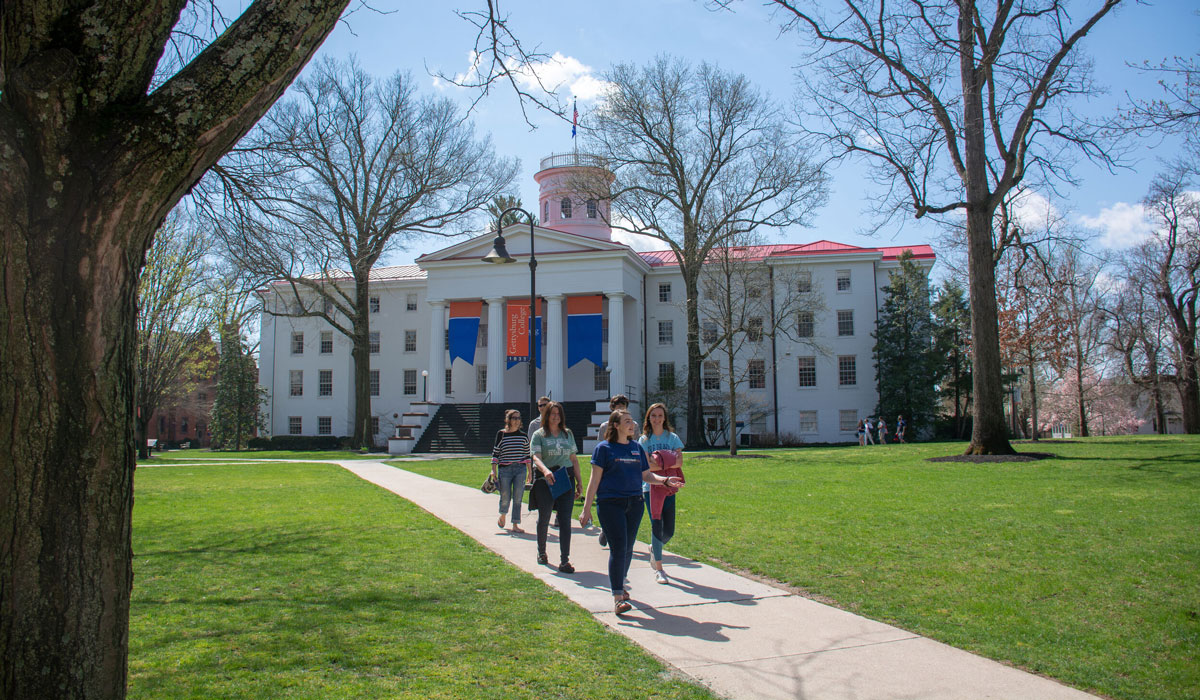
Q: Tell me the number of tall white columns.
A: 4